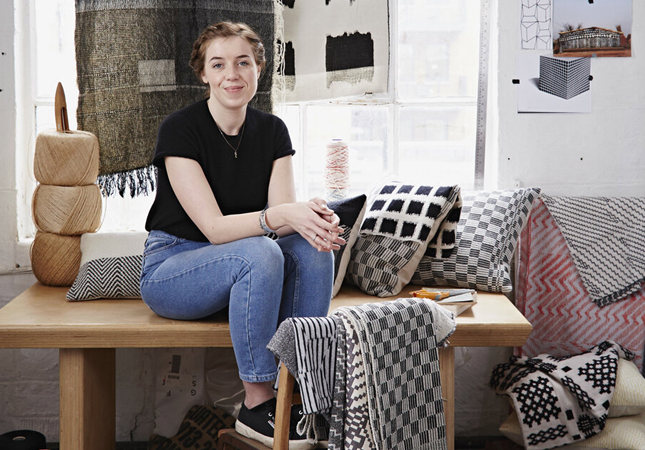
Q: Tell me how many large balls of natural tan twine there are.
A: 3